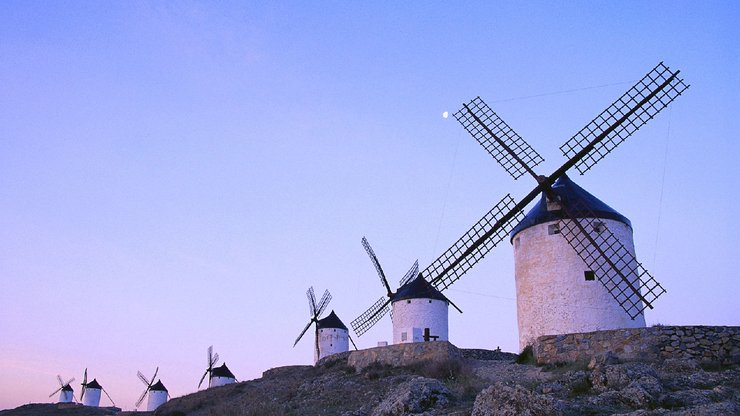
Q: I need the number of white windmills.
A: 7